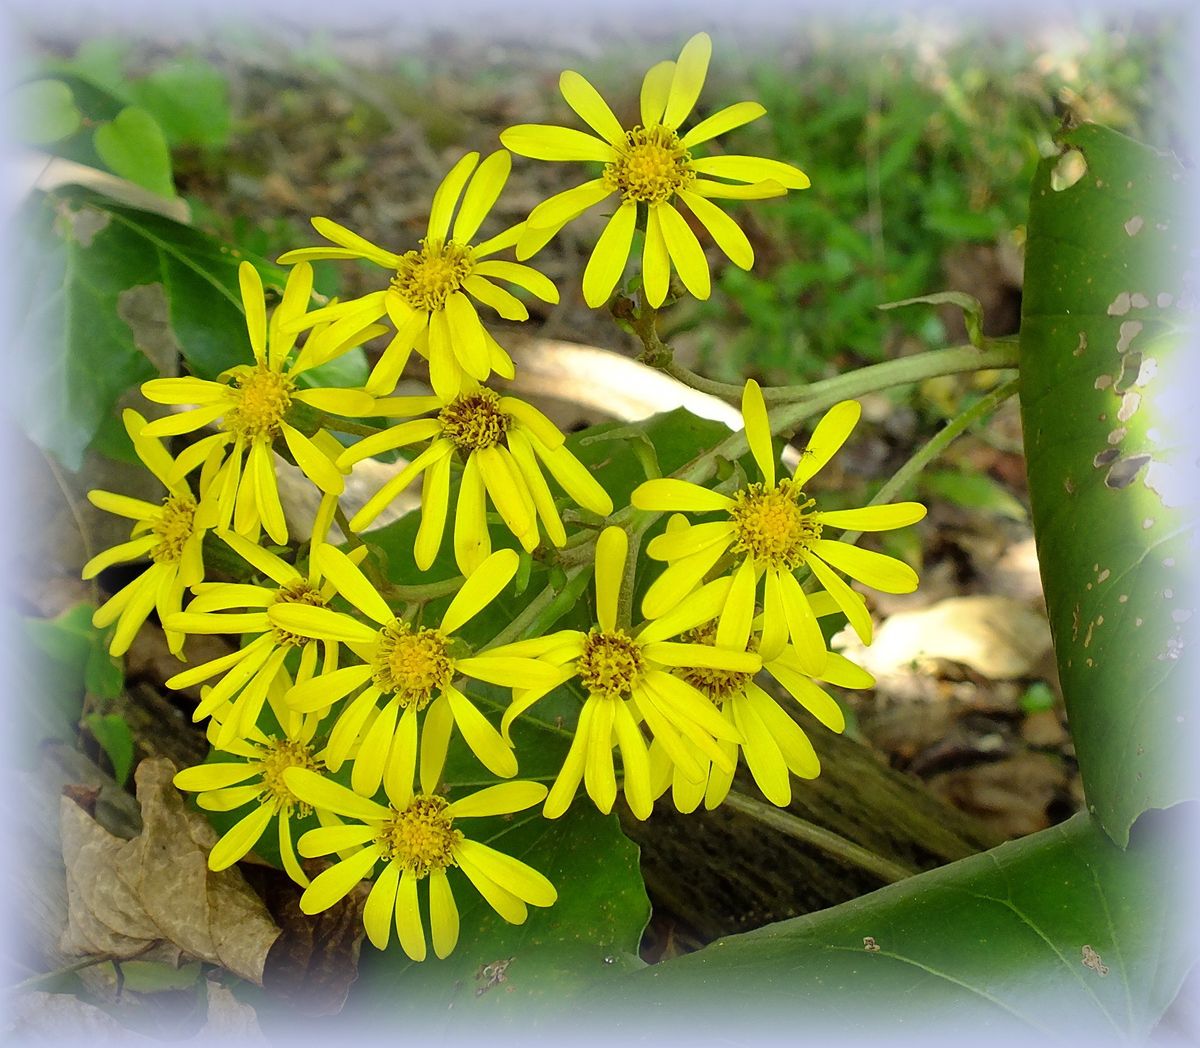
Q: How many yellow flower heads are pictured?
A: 12